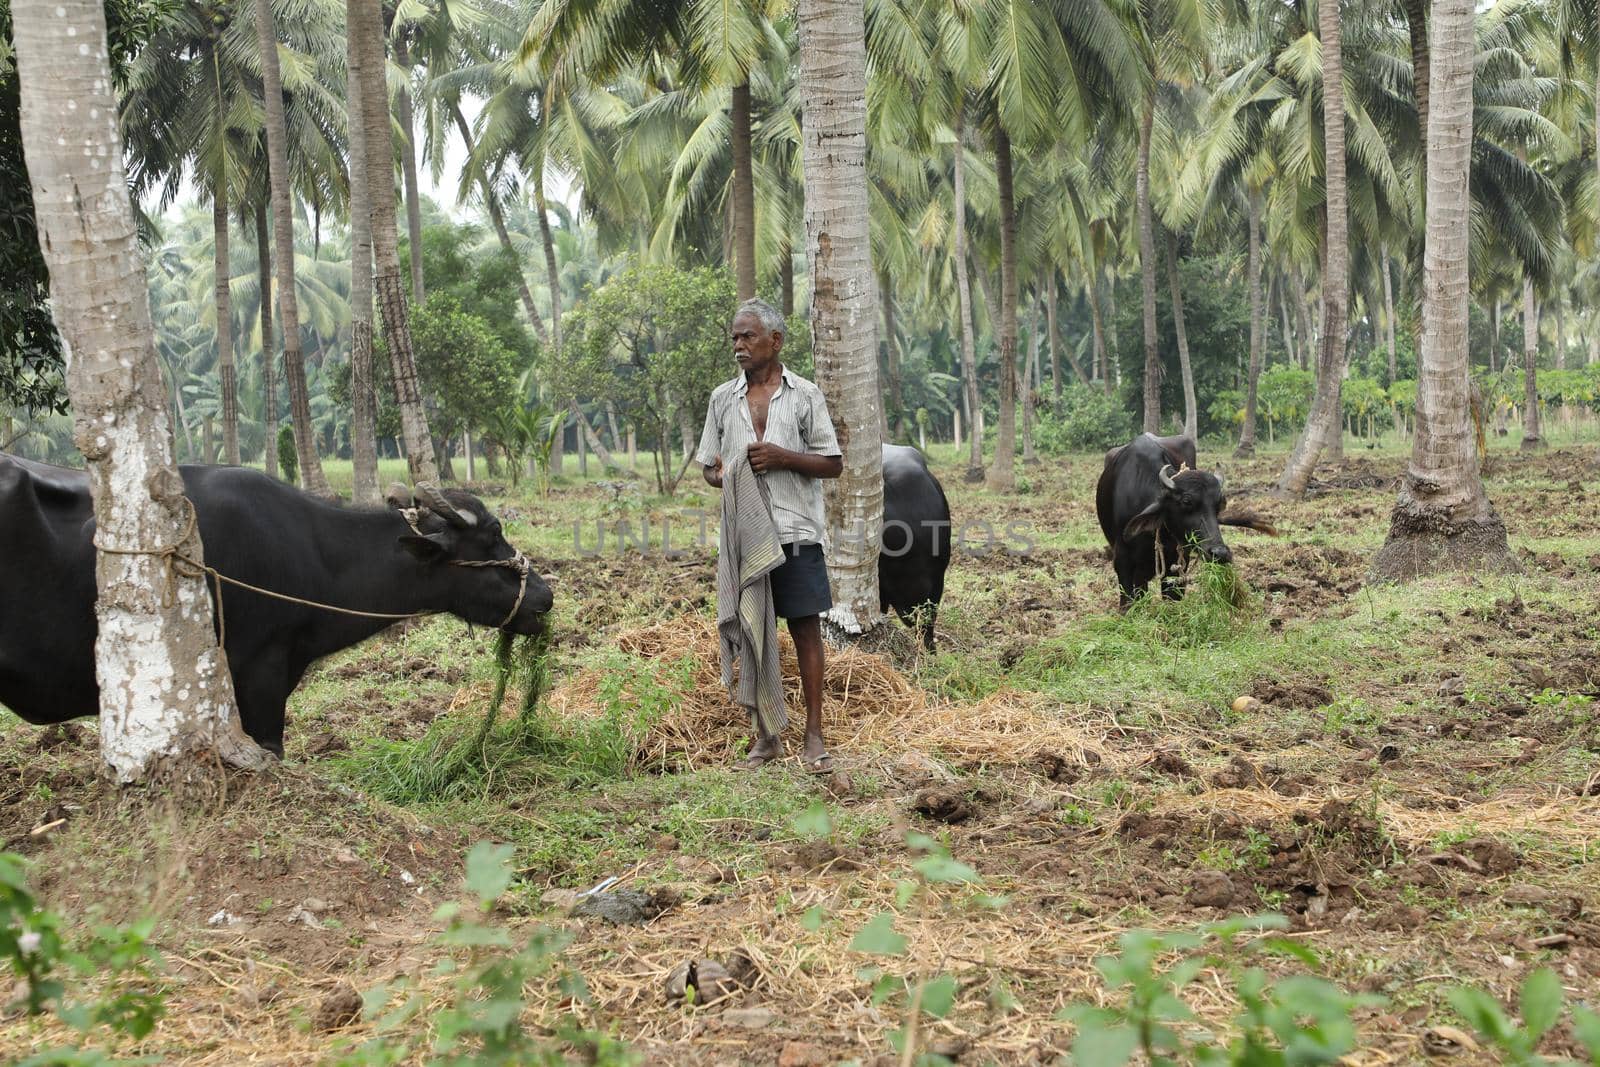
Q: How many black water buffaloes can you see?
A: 3